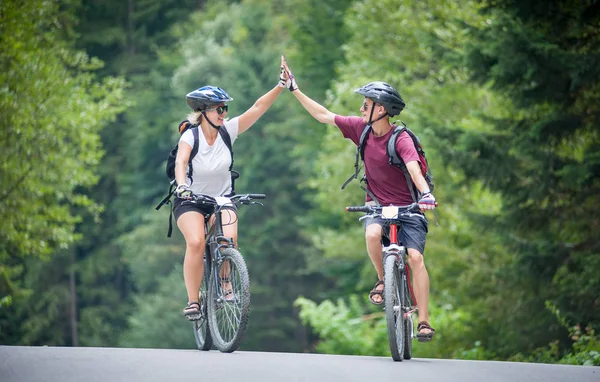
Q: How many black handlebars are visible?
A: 2